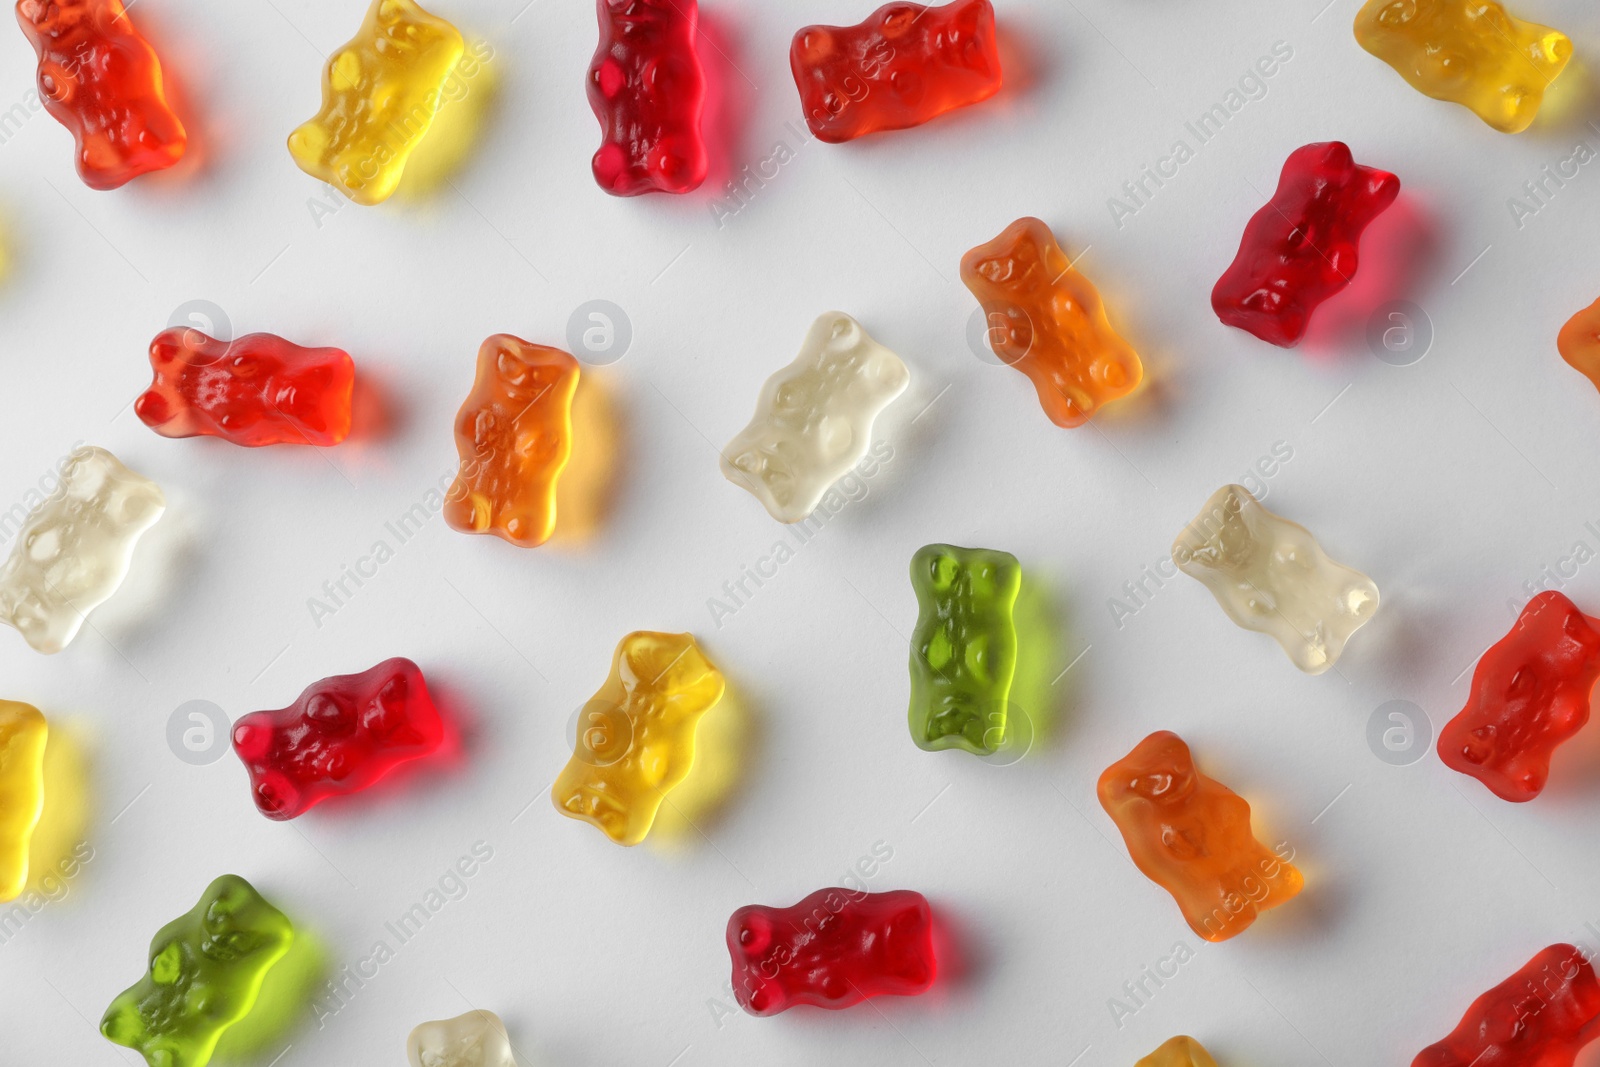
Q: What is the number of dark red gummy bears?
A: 4